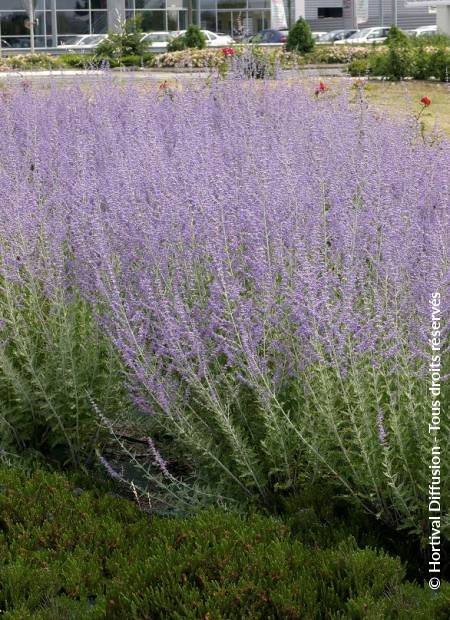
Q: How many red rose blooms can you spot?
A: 4